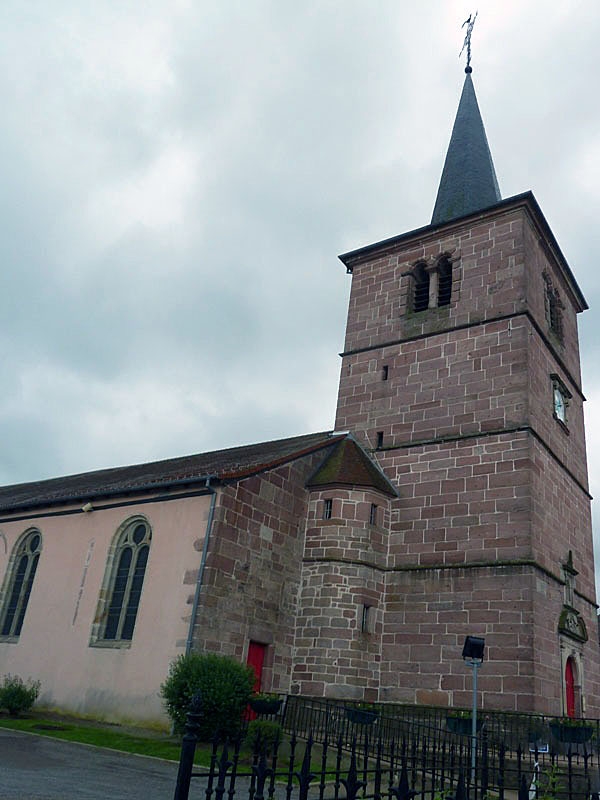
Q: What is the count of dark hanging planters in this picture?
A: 4